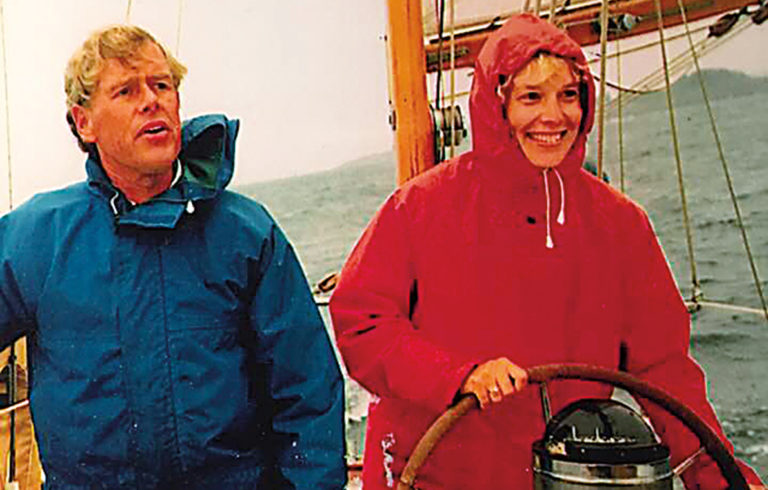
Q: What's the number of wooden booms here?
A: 1